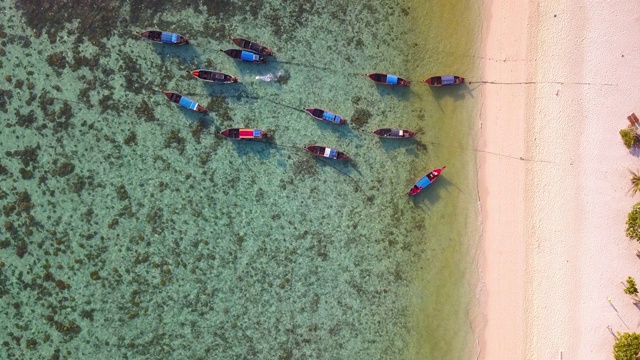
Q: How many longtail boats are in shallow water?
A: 12